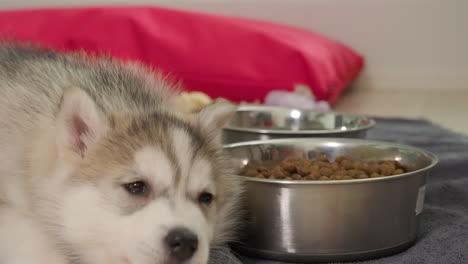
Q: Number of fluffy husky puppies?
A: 1